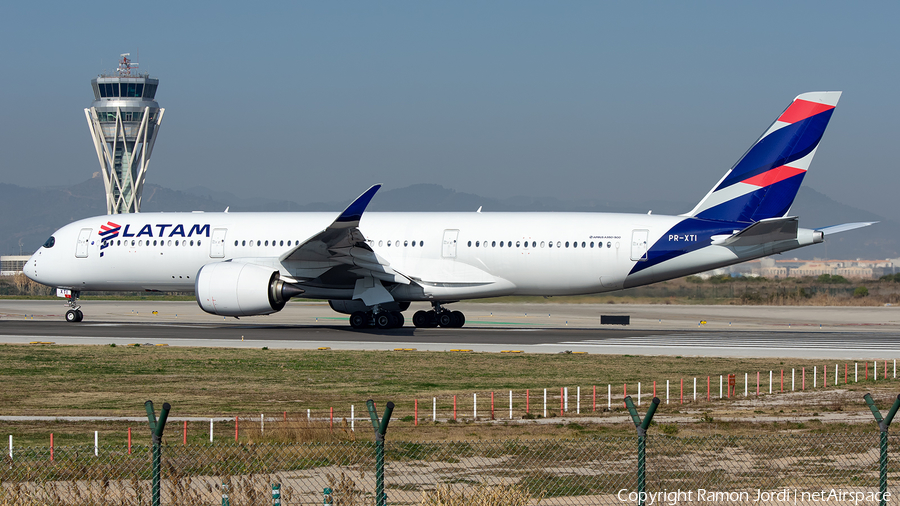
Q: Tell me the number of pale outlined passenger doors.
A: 4